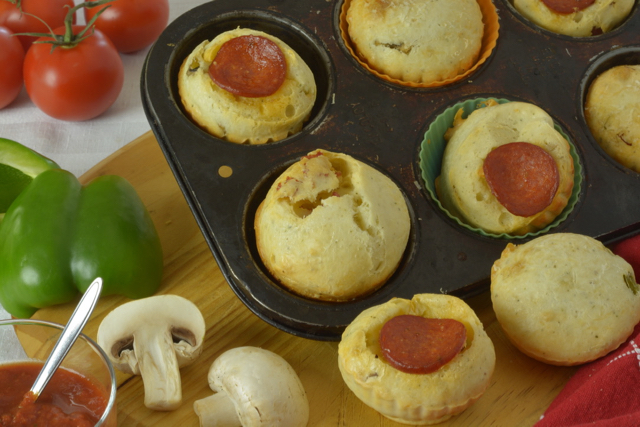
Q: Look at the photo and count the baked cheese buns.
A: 8